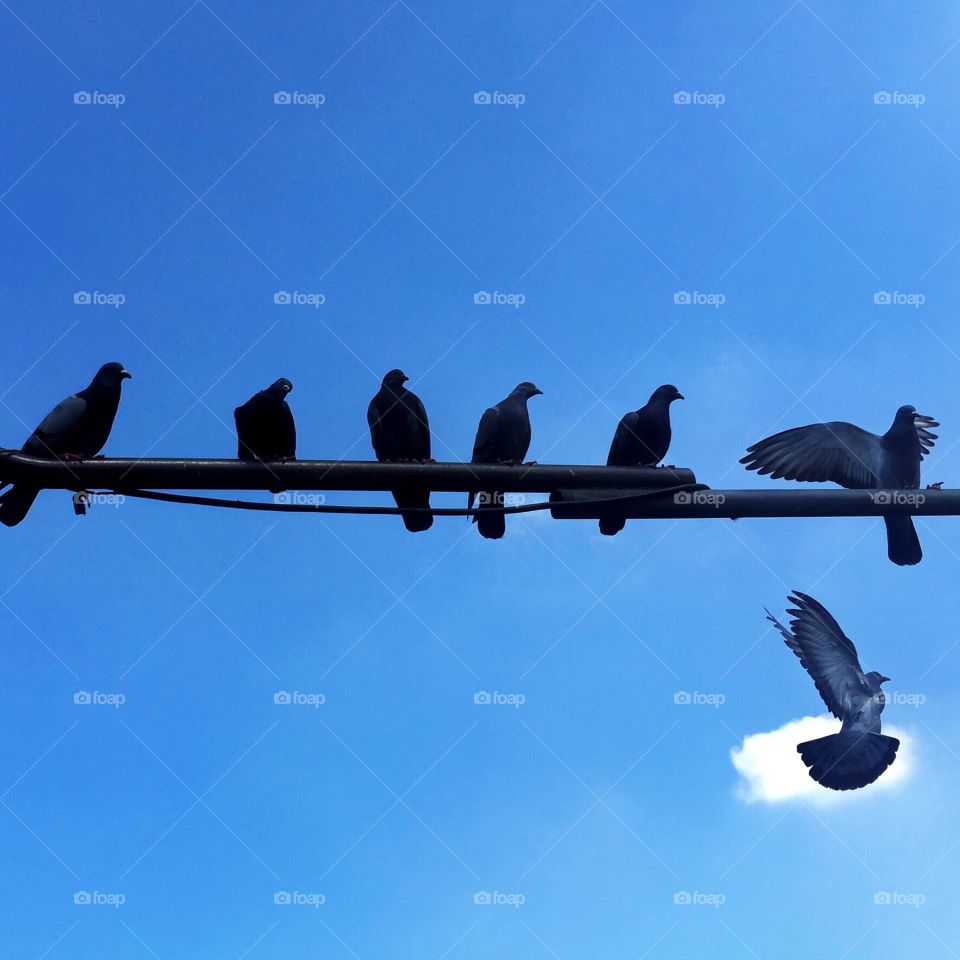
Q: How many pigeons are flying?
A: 1